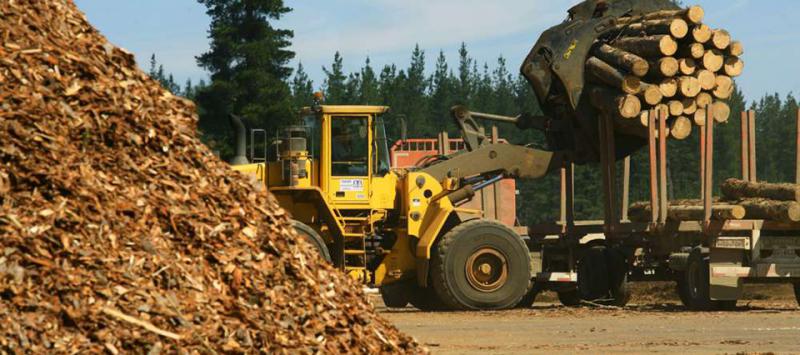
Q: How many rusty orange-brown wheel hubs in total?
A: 1